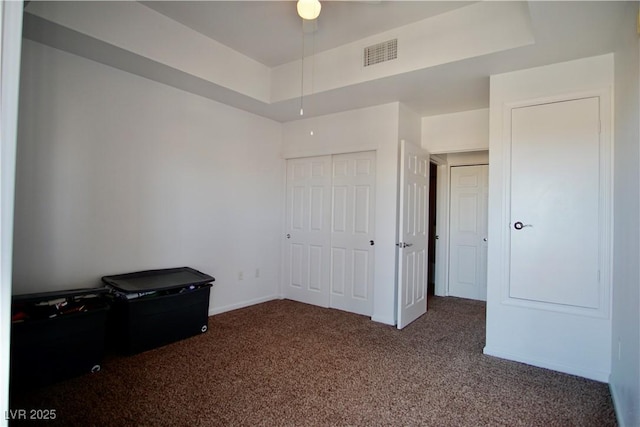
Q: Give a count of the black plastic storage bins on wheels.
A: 2